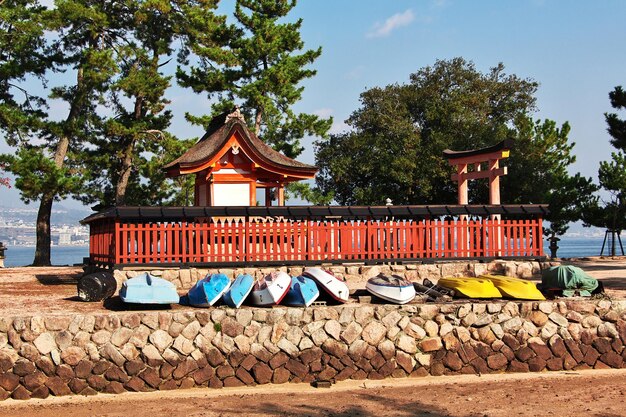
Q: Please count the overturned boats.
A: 9